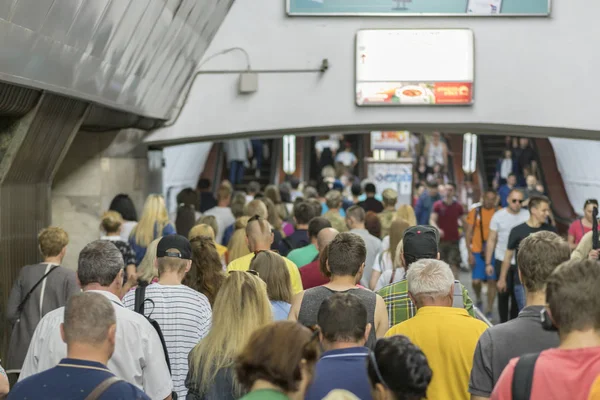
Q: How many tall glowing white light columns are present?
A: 2